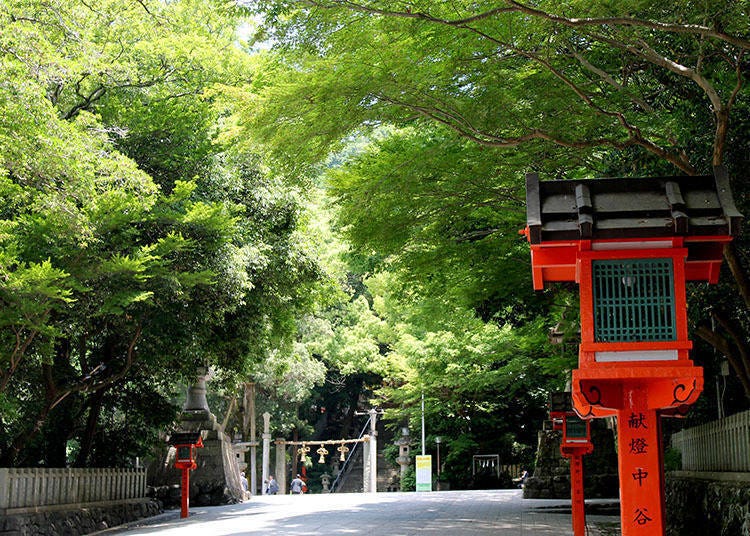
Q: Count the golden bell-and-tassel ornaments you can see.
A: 3